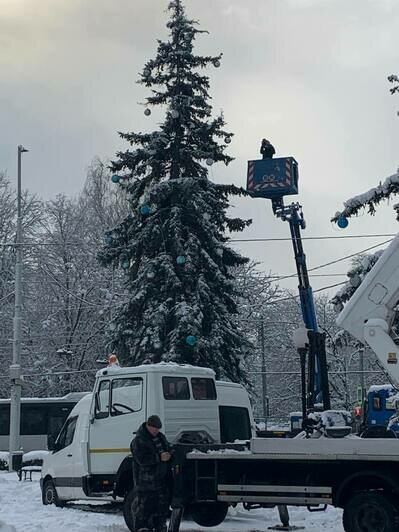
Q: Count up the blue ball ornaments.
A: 7